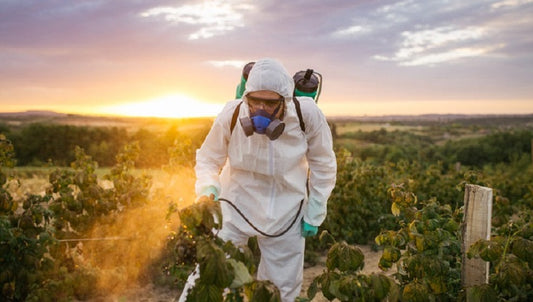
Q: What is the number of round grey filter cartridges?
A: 2